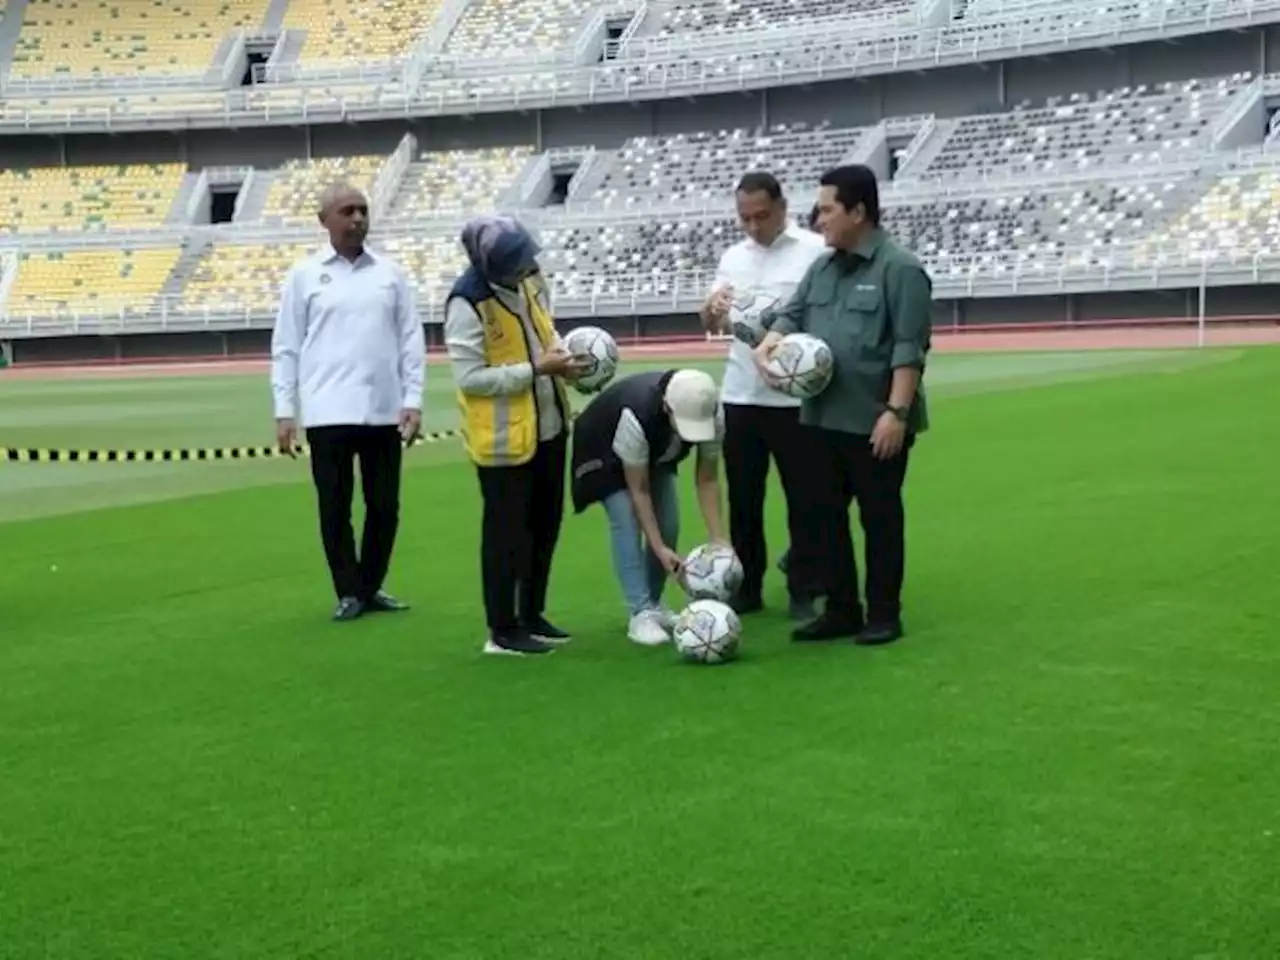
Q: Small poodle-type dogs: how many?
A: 0